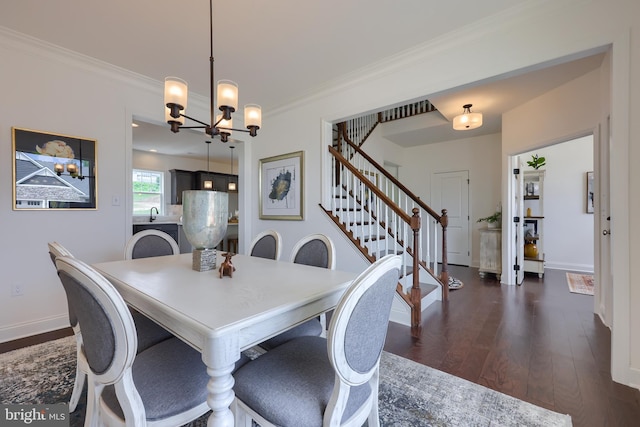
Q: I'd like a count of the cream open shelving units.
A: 1